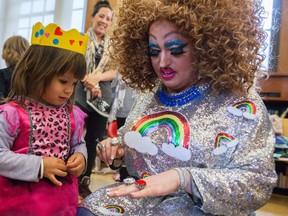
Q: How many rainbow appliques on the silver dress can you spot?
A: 5